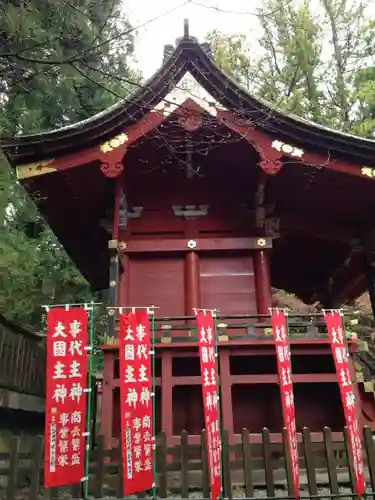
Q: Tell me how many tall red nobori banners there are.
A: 5